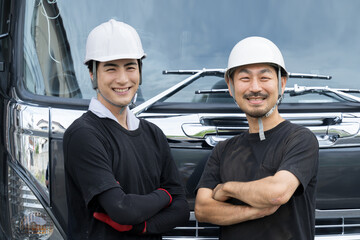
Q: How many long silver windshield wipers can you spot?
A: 2